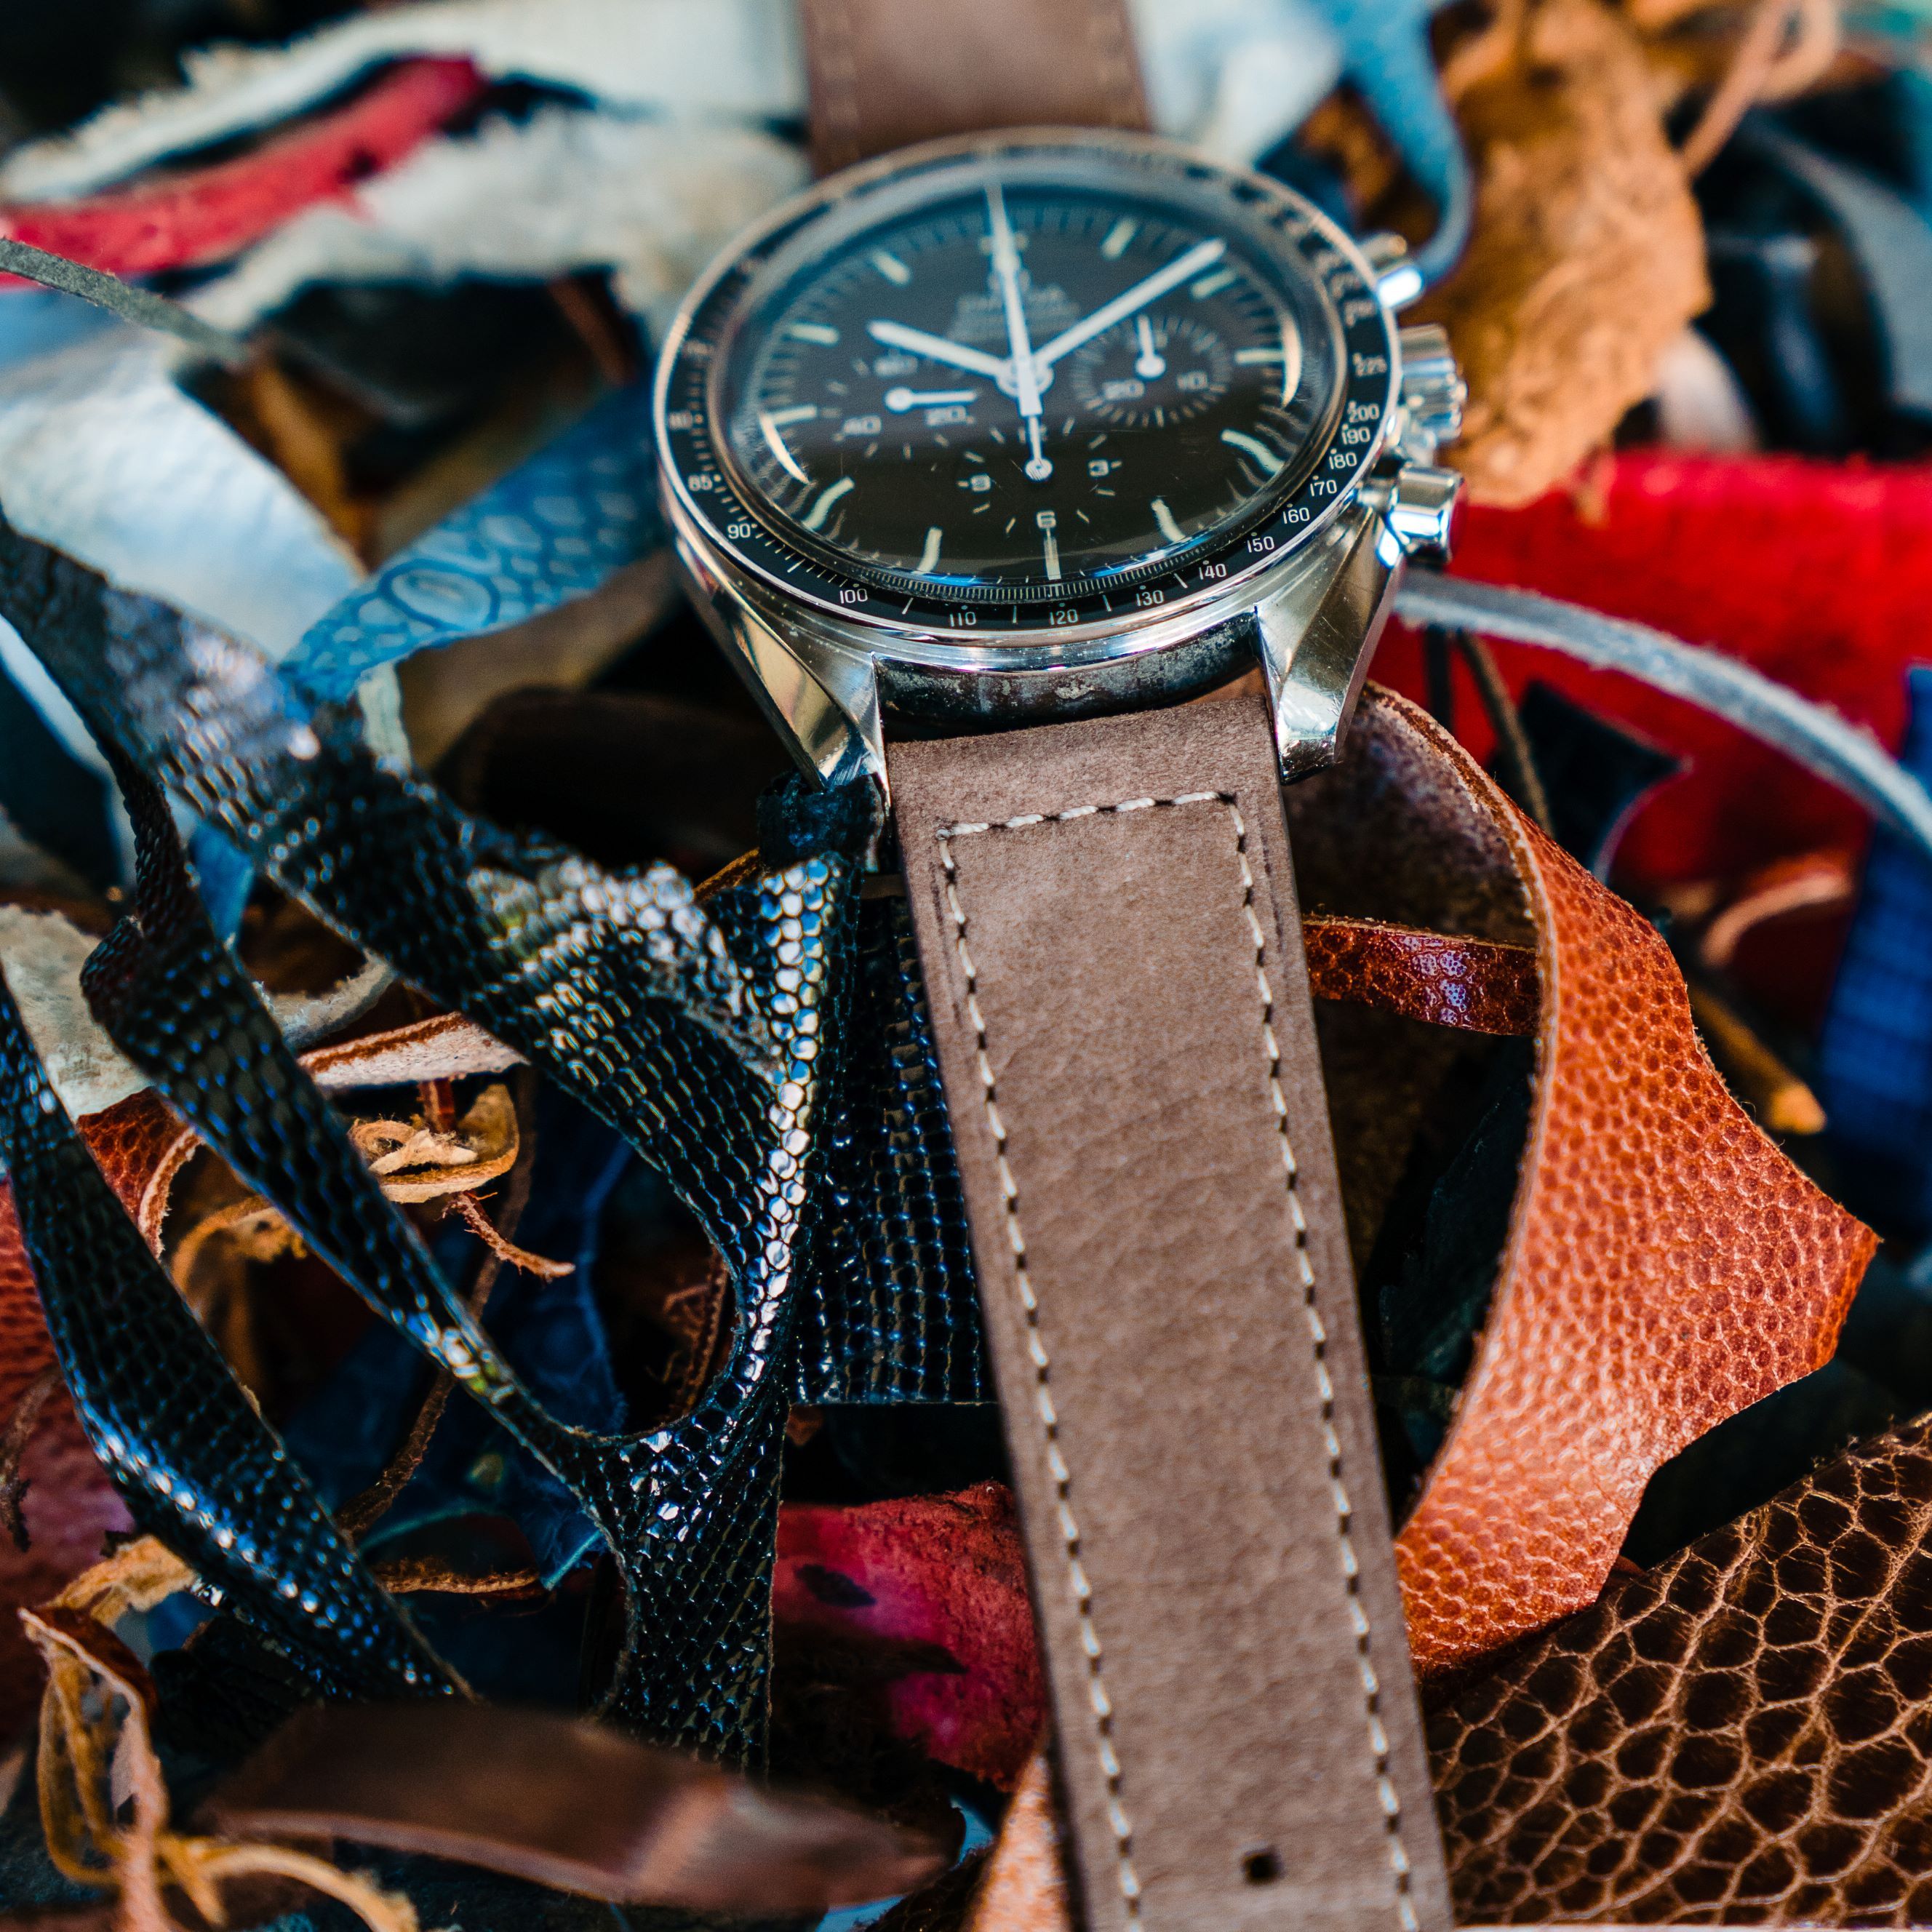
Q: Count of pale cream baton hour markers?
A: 11